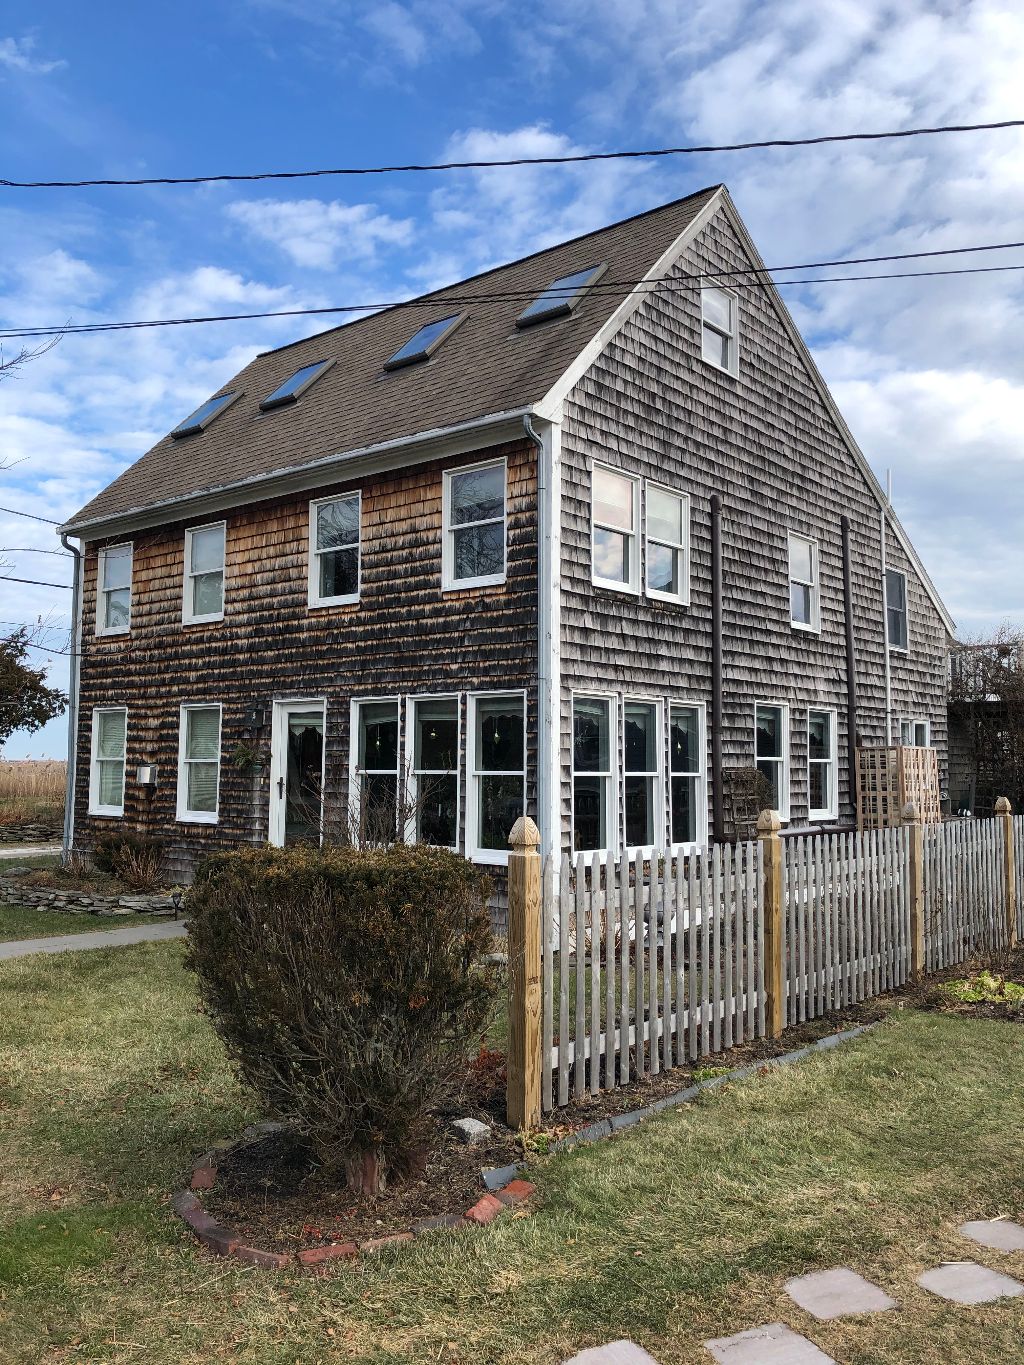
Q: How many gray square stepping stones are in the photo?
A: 5